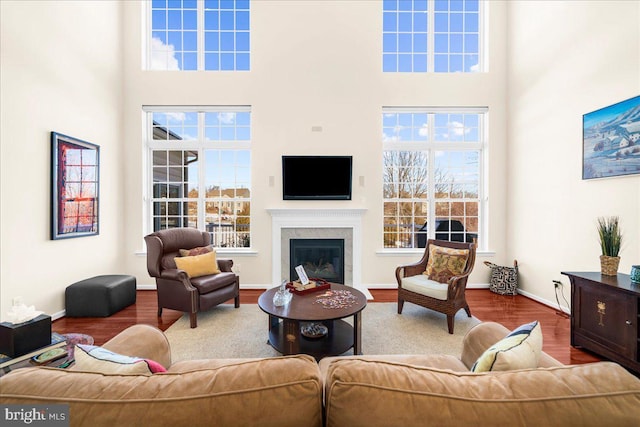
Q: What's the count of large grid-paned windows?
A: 4